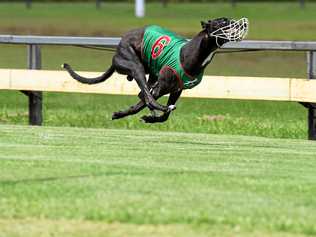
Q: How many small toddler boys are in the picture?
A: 0